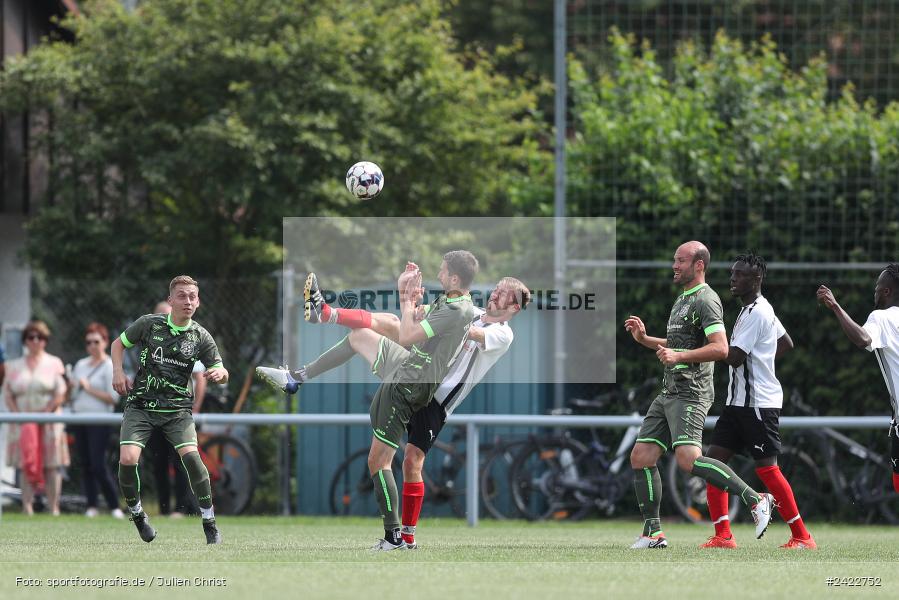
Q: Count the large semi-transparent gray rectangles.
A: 1